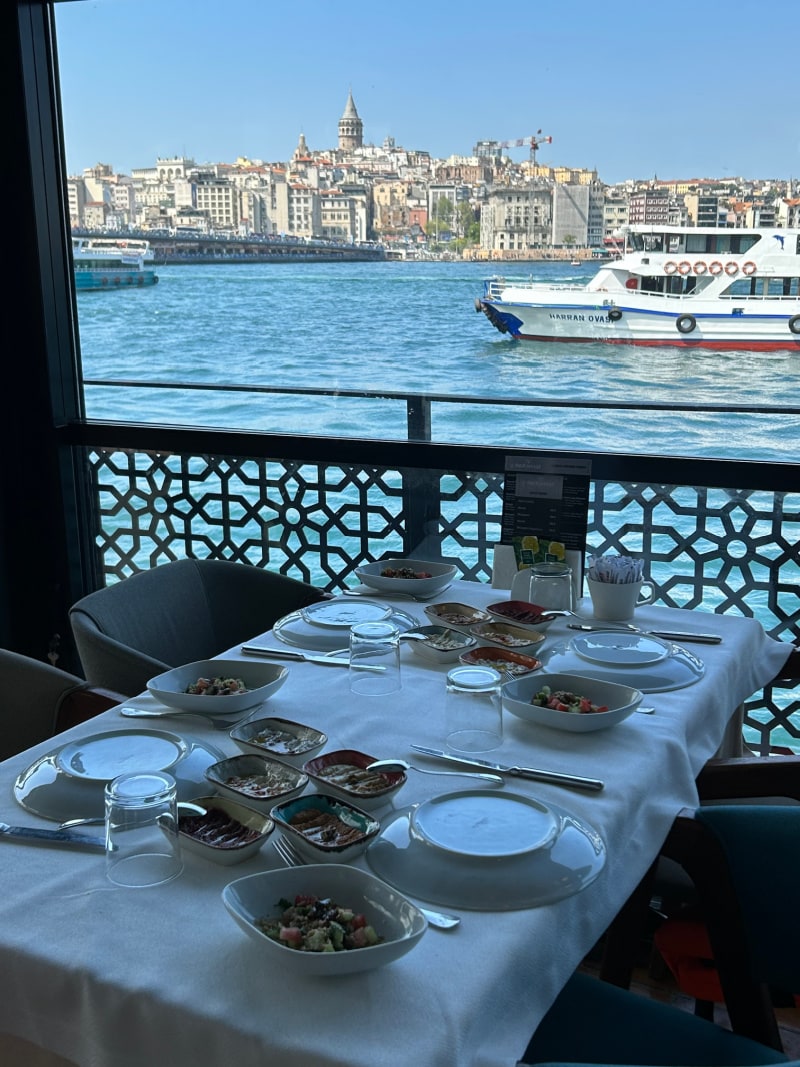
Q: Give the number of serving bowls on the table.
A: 14